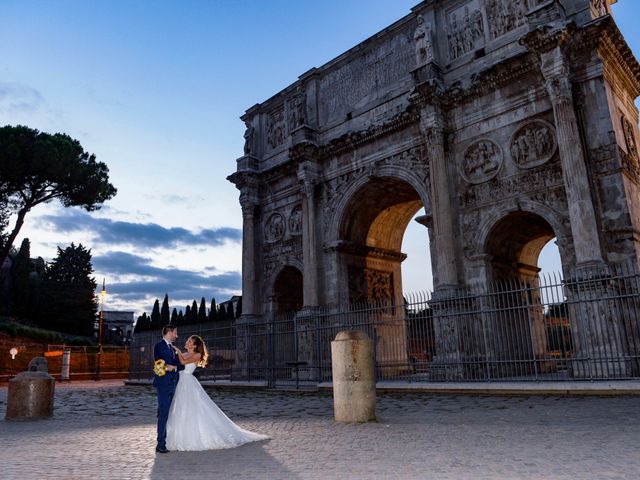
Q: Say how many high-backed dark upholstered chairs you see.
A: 0